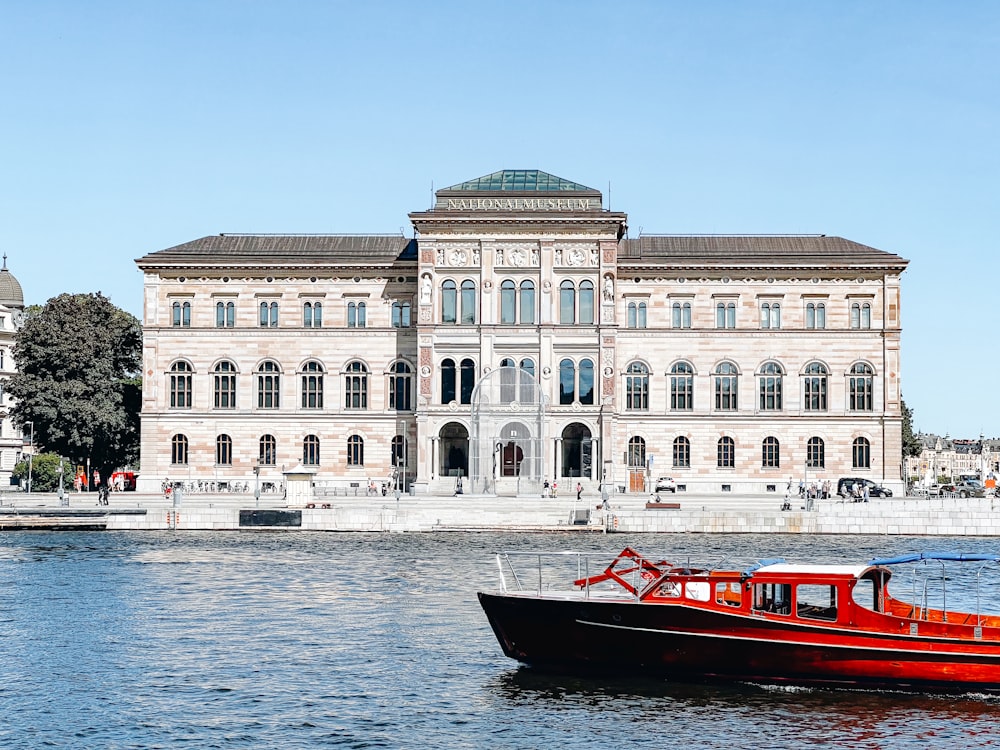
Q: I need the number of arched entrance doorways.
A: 3